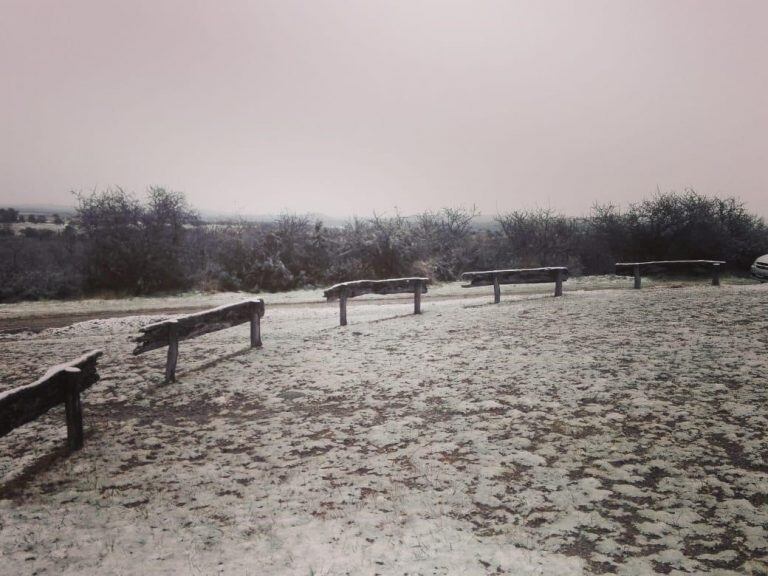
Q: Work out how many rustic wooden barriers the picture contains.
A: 5